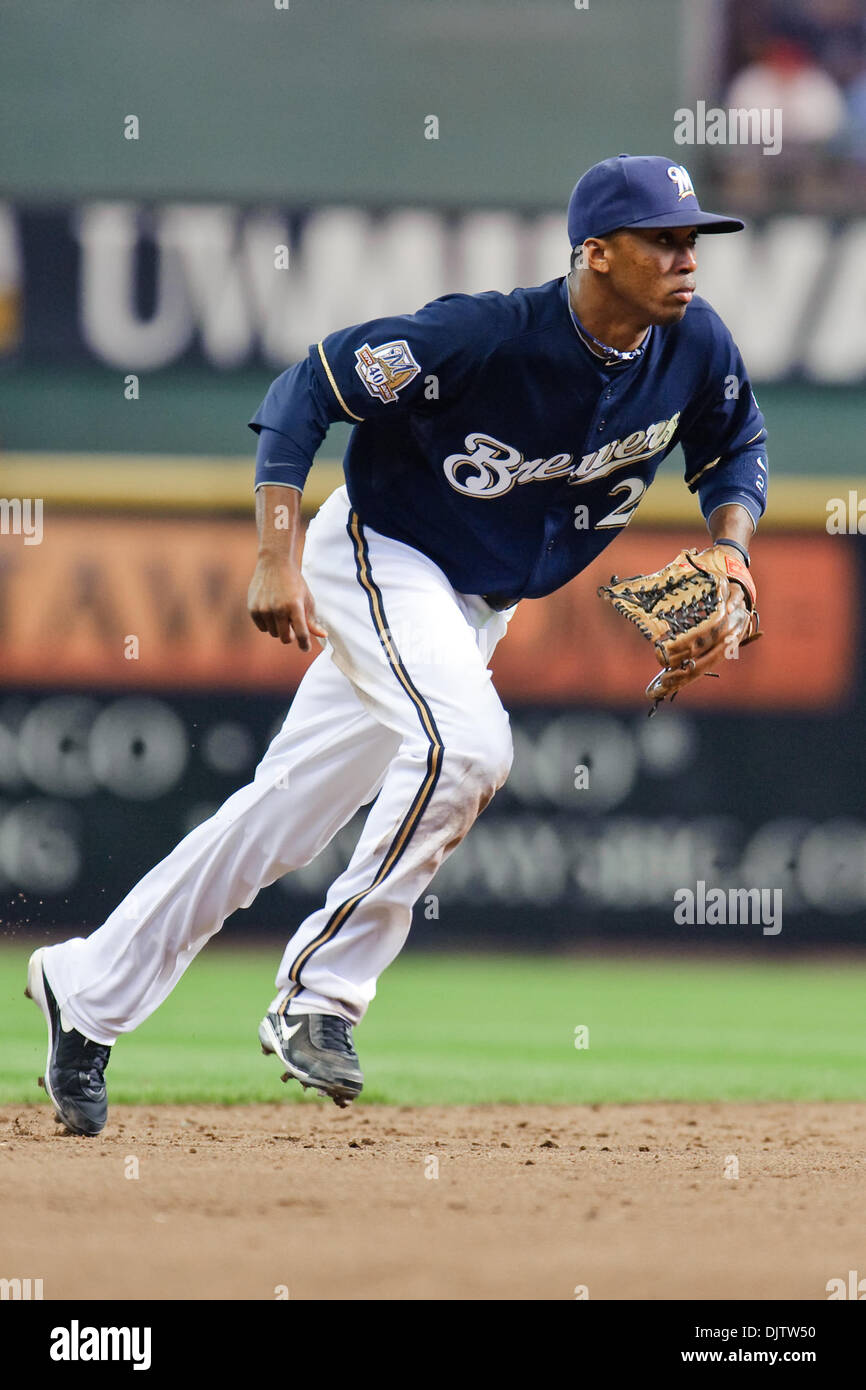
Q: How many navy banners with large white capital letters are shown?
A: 1